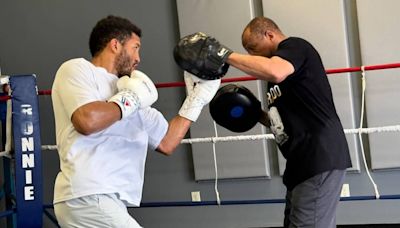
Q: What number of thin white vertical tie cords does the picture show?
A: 2